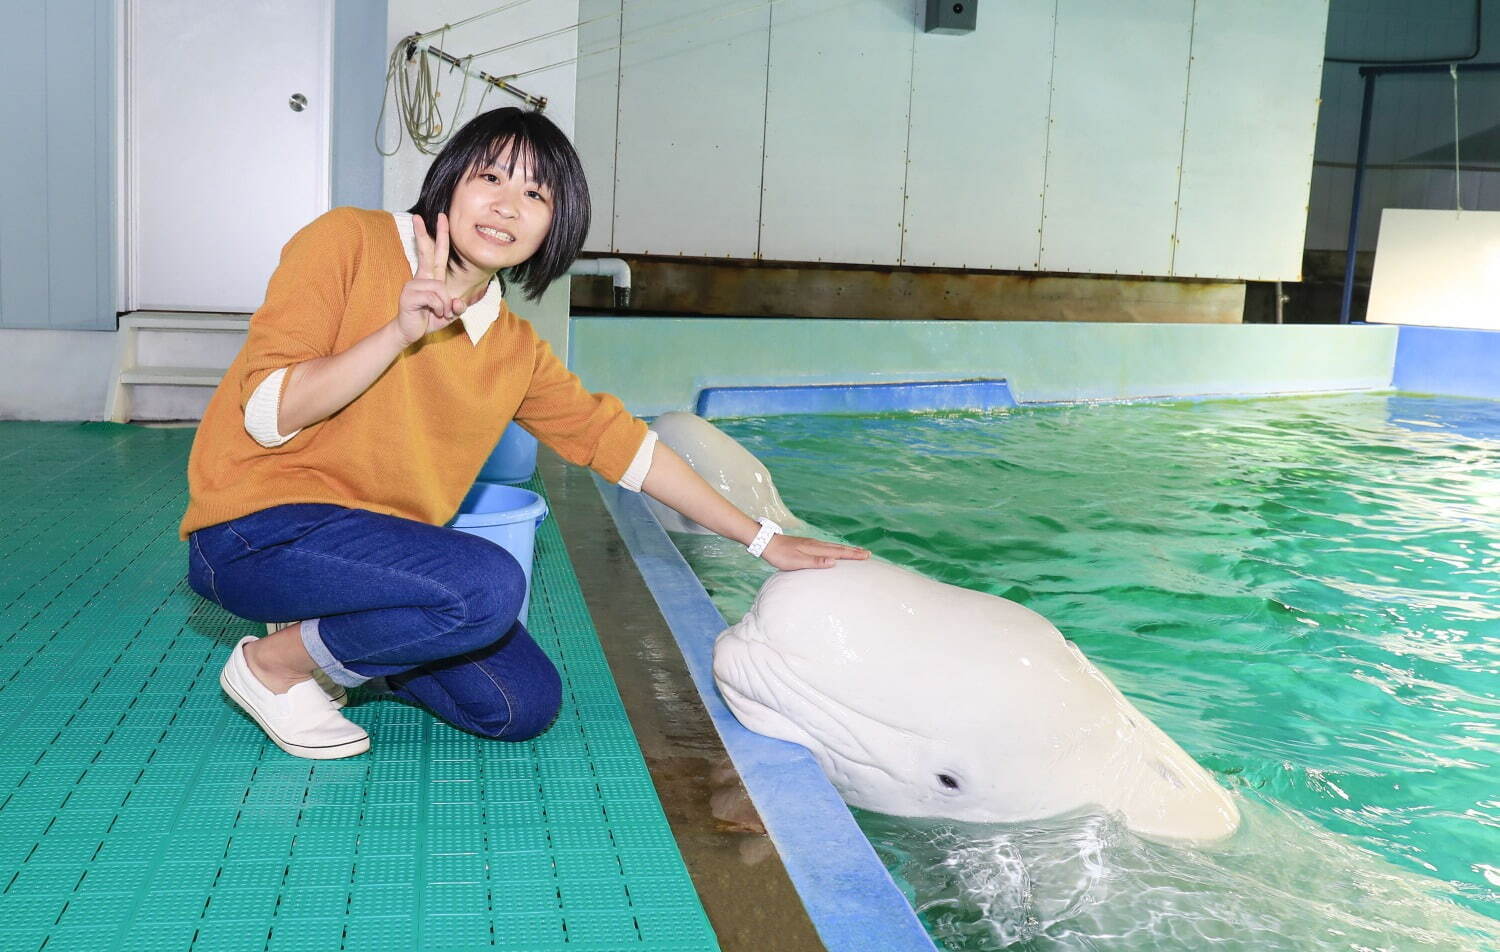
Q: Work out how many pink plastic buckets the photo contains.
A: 0